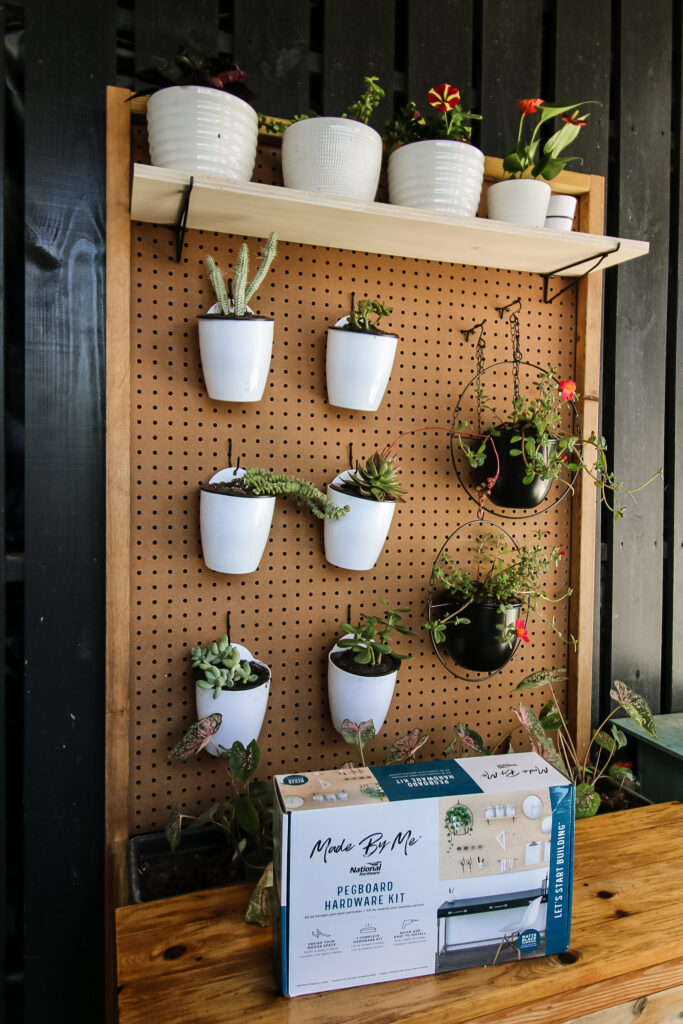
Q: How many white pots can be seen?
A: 11